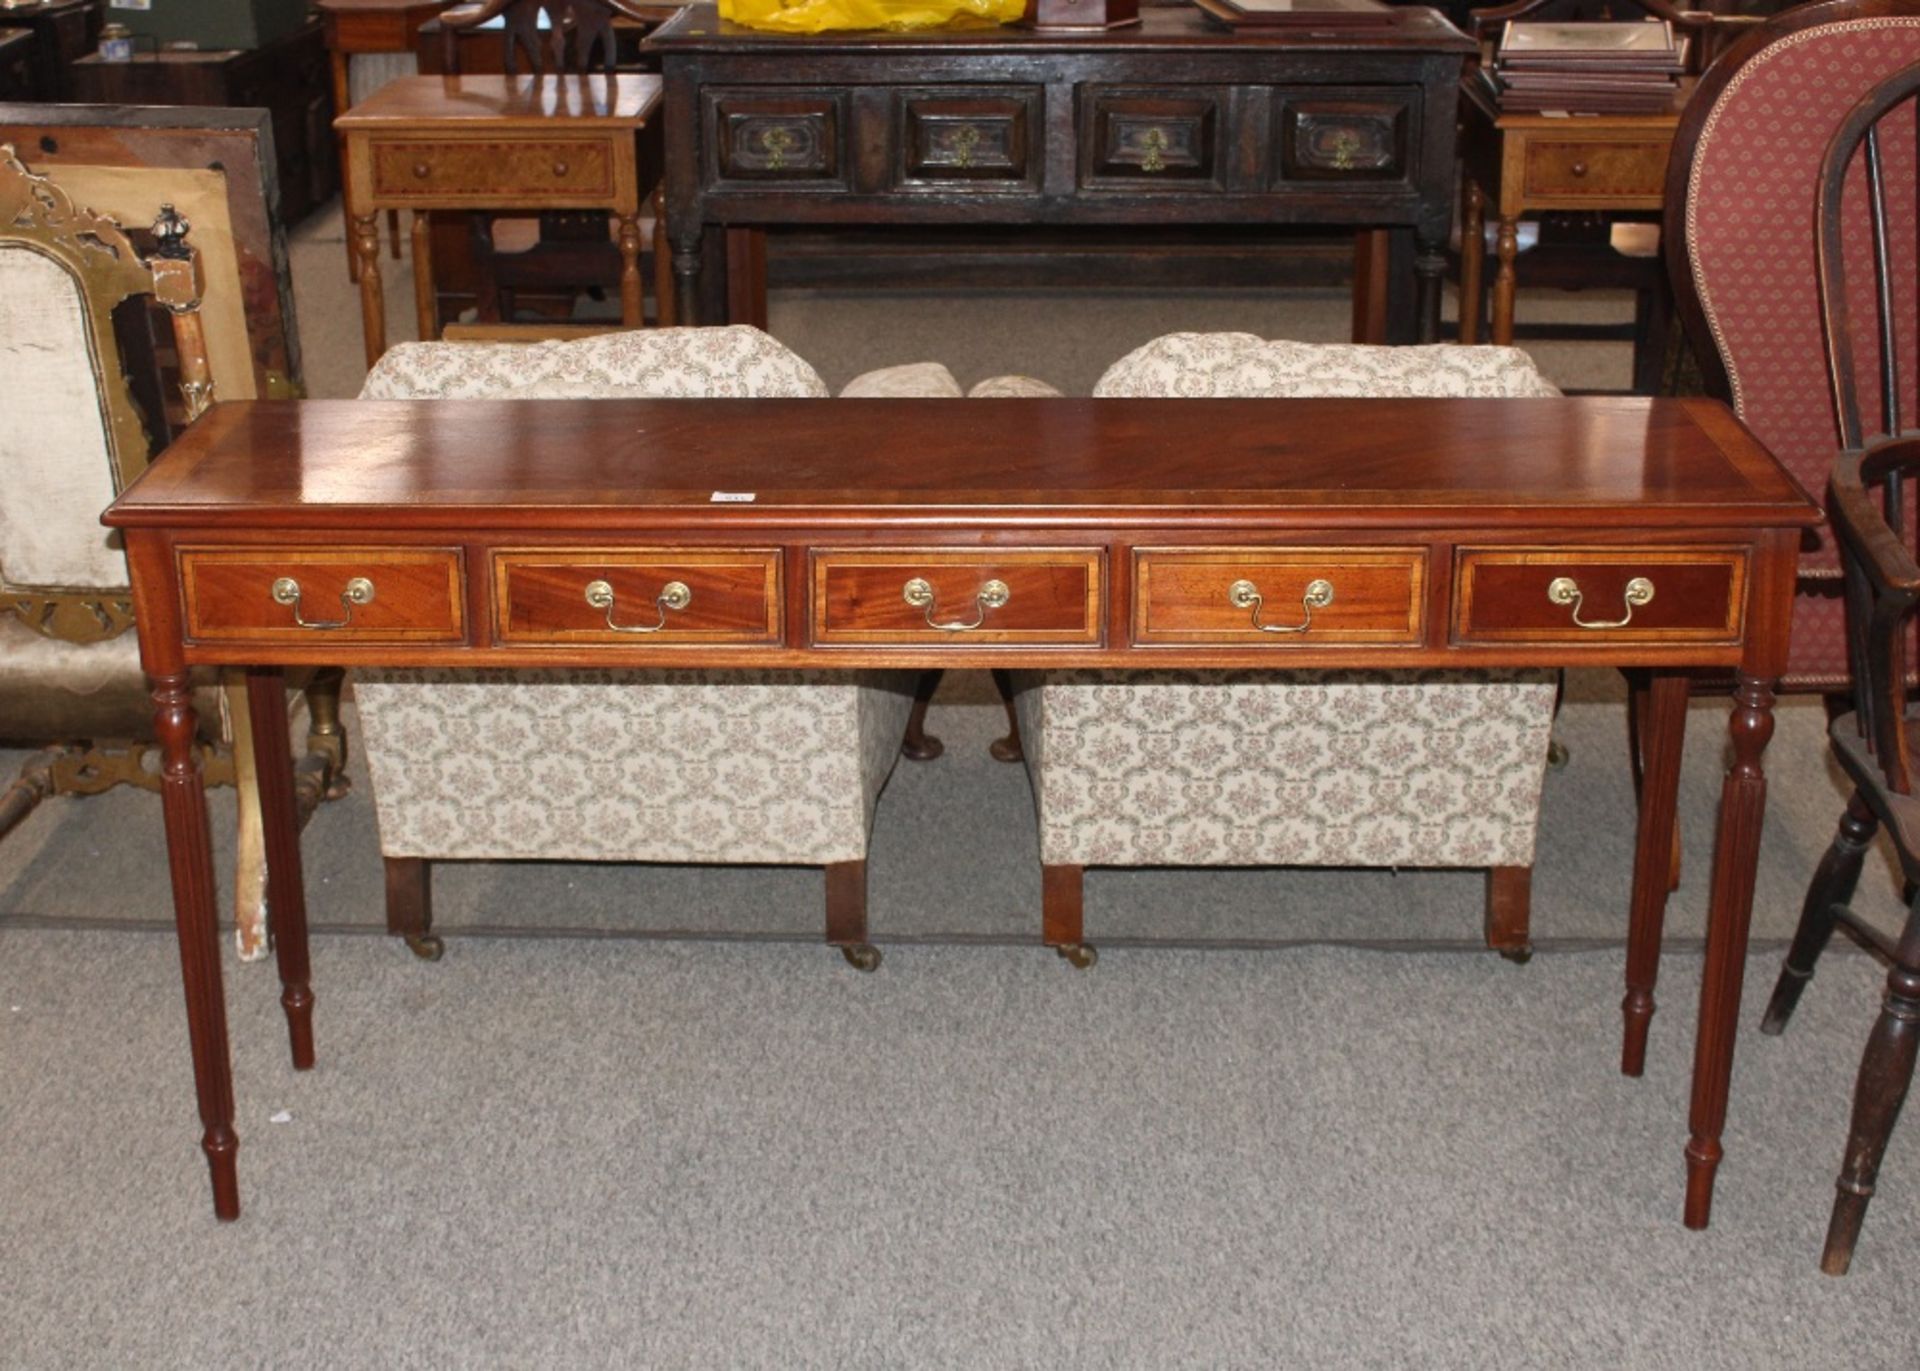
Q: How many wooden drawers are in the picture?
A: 11